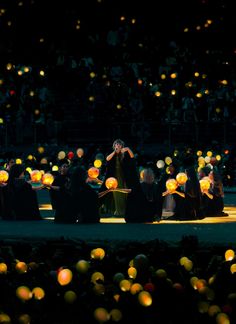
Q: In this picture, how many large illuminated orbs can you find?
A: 8